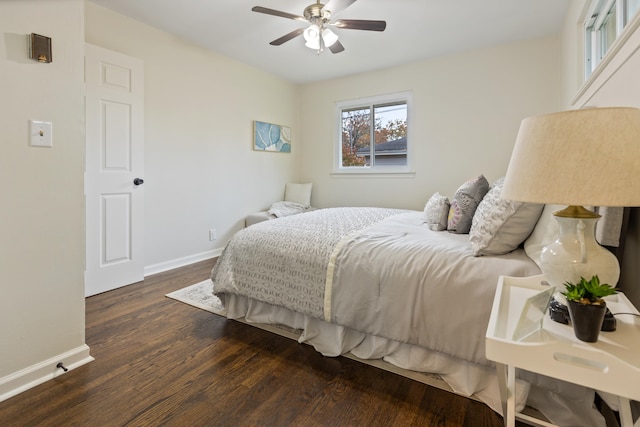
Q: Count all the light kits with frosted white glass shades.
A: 1